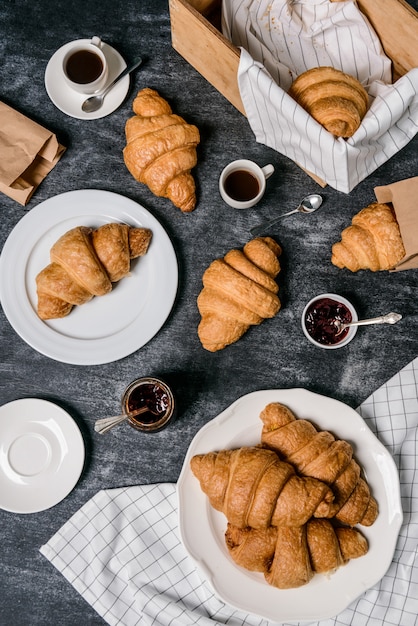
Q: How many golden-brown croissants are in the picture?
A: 8